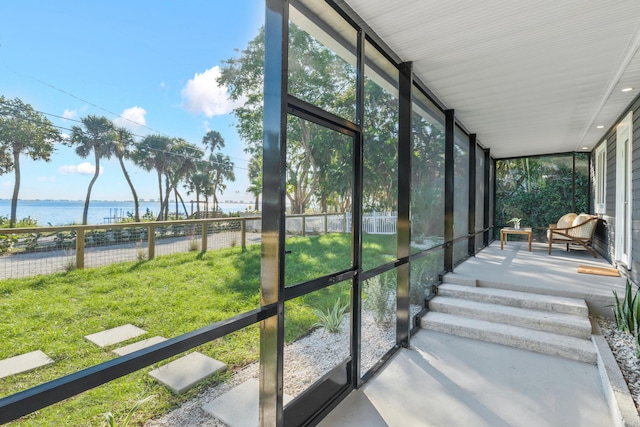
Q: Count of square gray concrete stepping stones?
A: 5